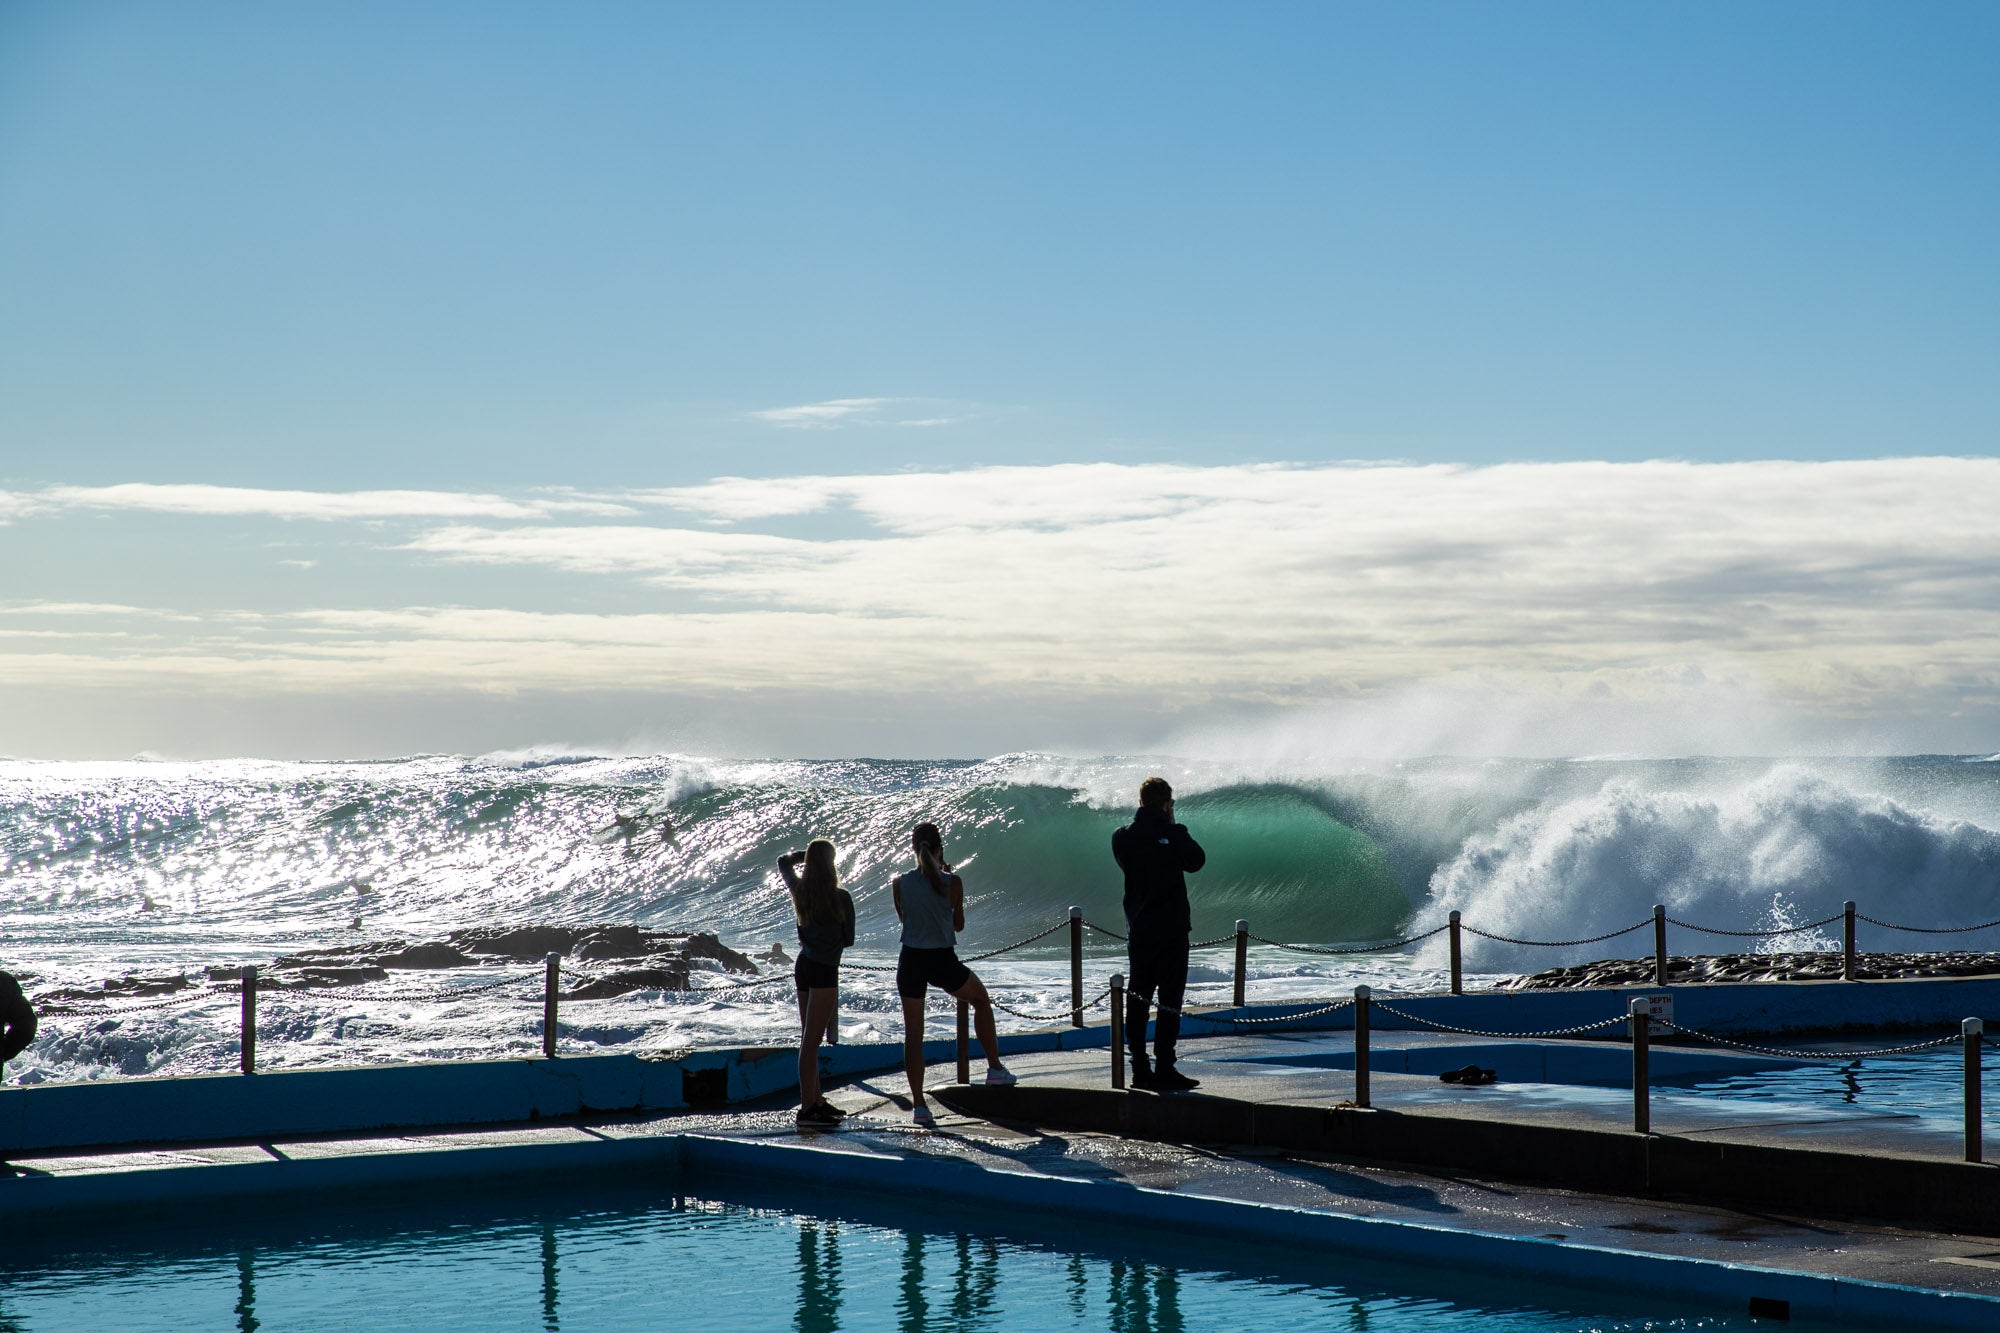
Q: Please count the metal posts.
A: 13